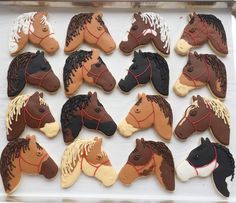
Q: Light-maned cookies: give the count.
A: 5